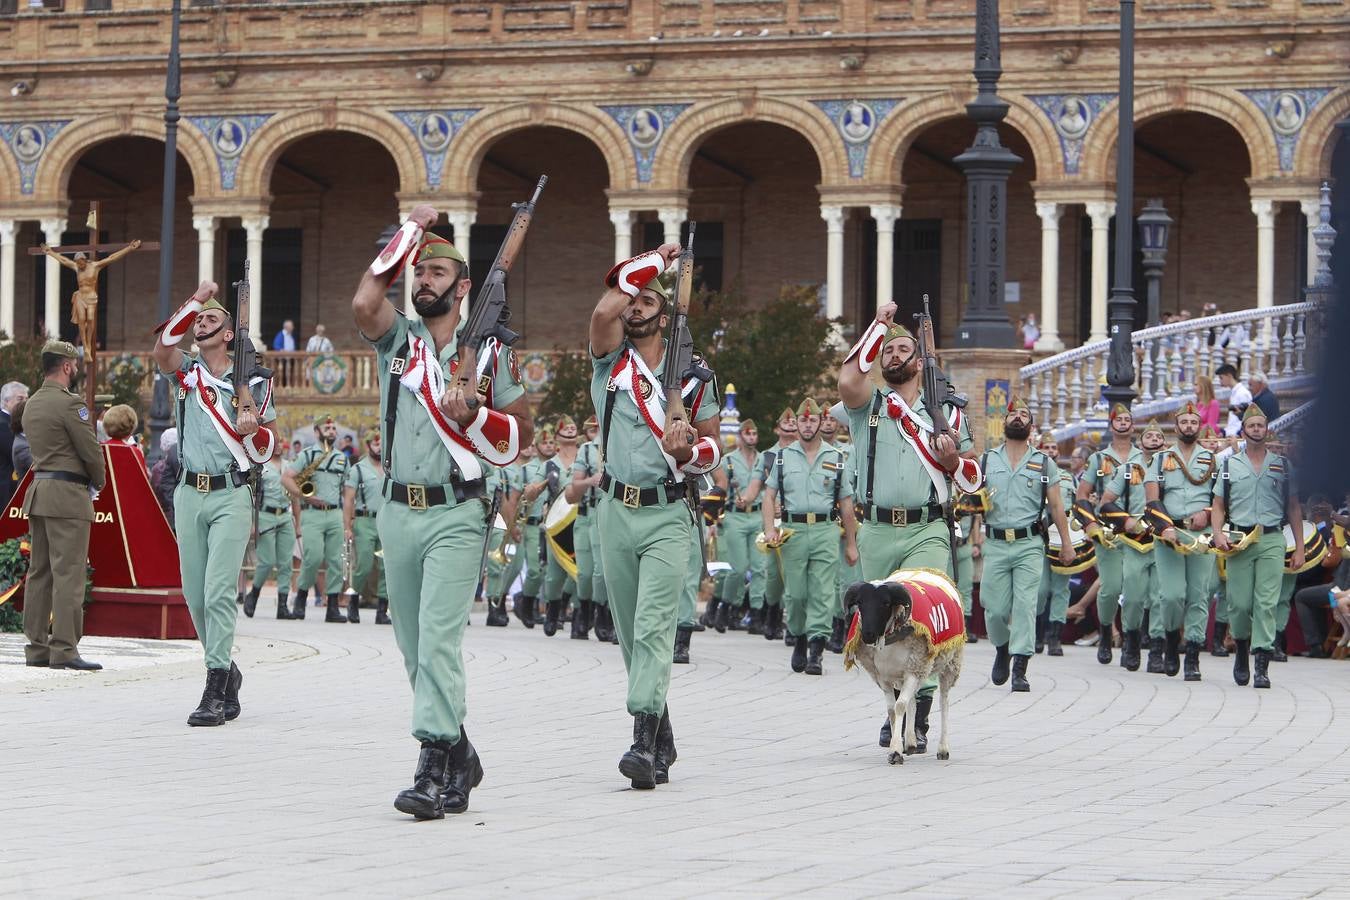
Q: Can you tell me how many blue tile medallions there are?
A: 7